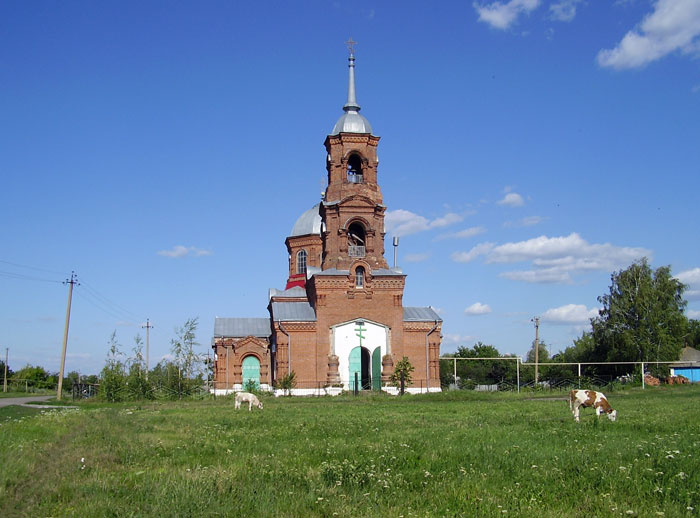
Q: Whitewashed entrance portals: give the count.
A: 1